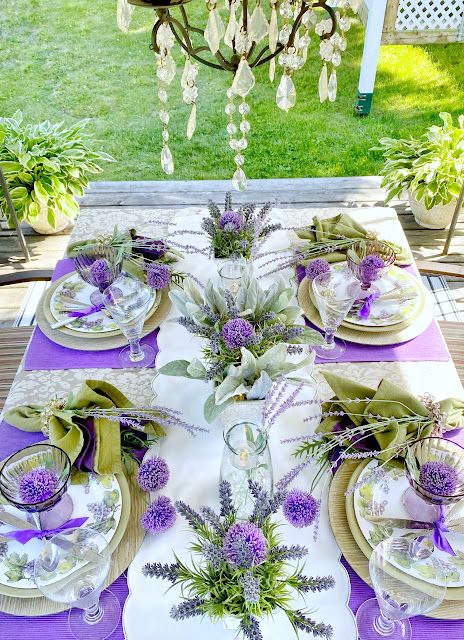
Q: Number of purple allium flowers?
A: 12